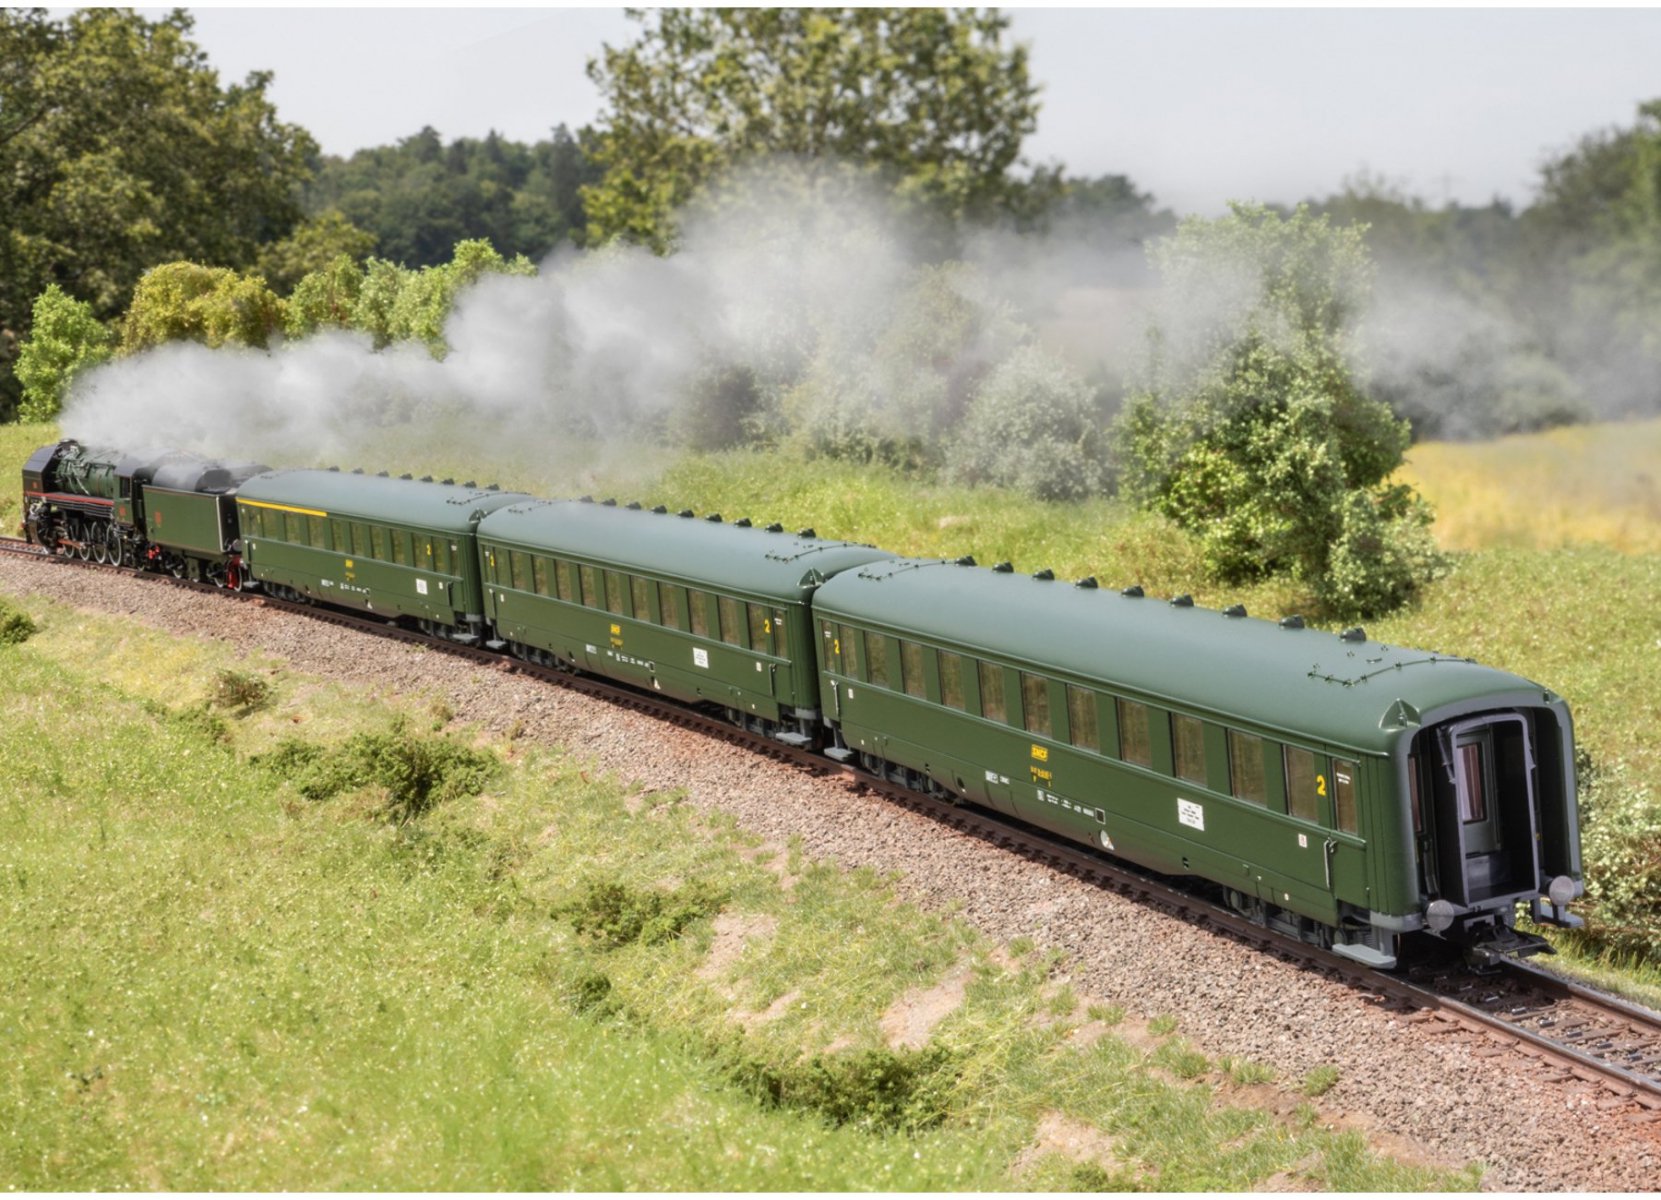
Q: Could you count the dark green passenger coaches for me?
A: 3